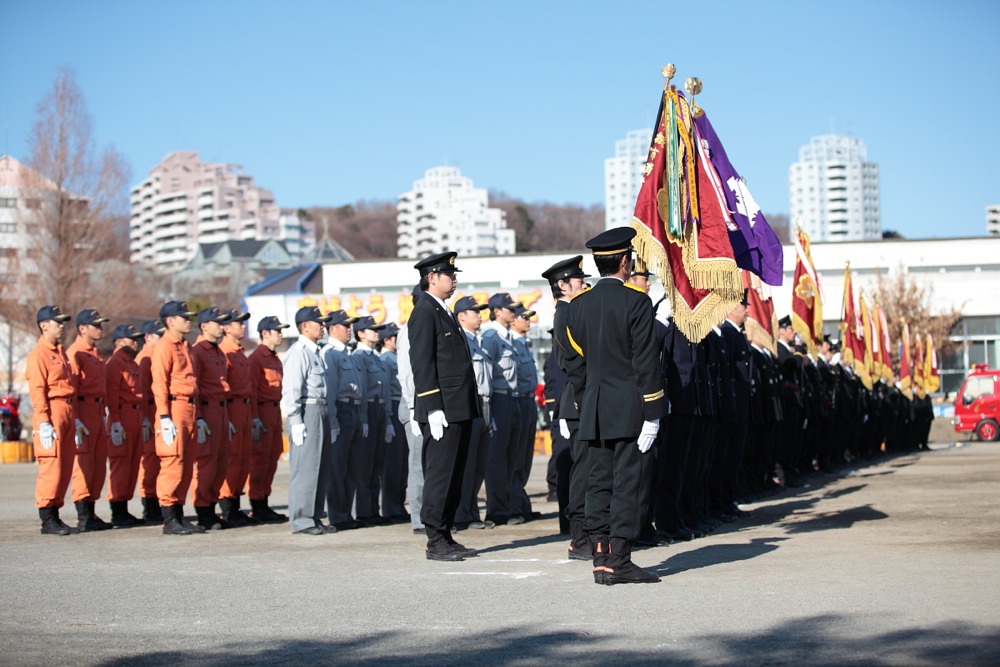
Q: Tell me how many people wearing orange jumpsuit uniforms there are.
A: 8